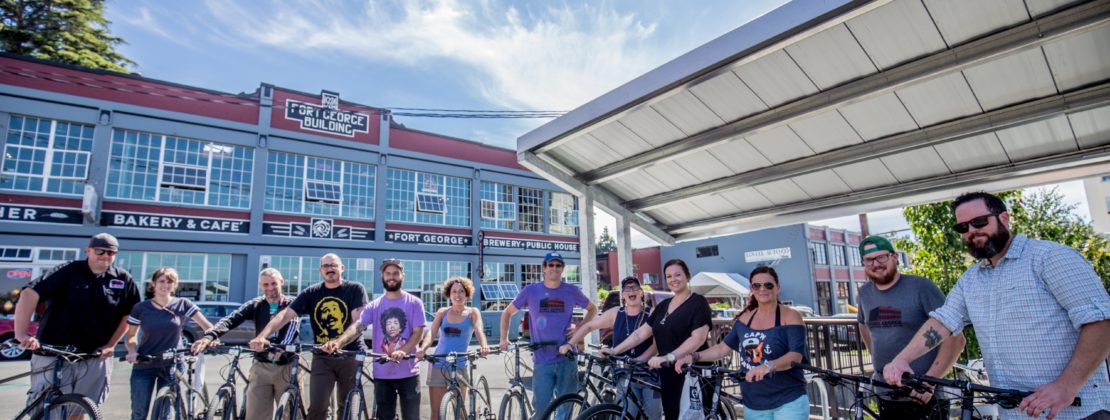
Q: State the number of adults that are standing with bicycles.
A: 12